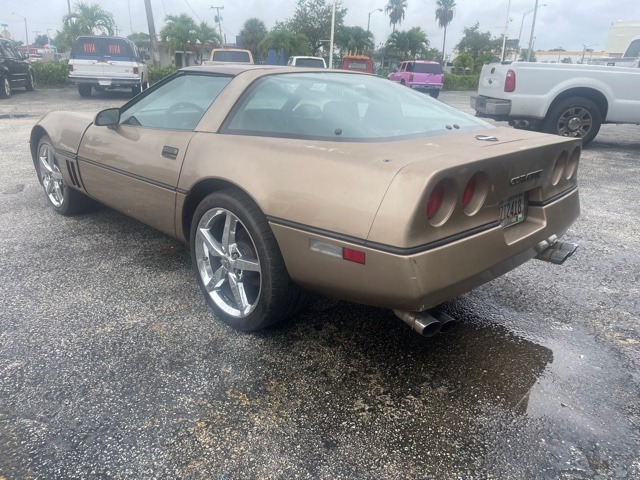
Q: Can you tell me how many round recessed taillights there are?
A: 4